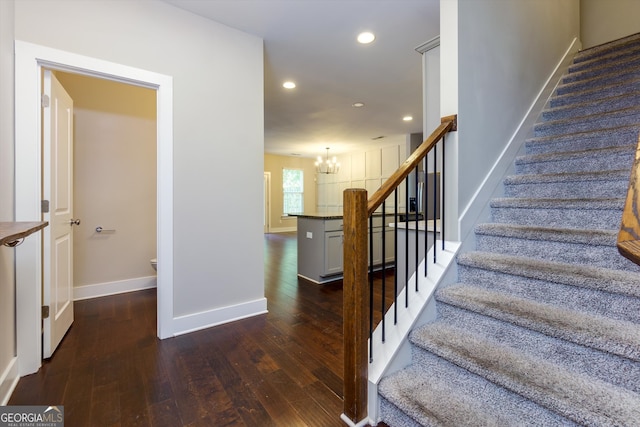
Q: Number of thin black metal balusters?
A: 8